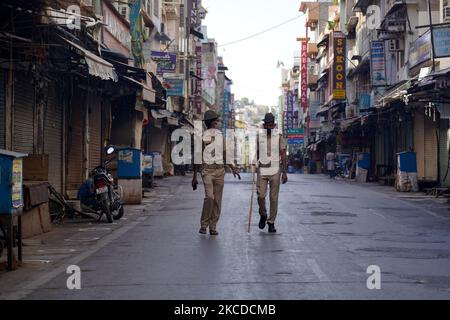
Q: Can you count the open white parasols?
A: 0